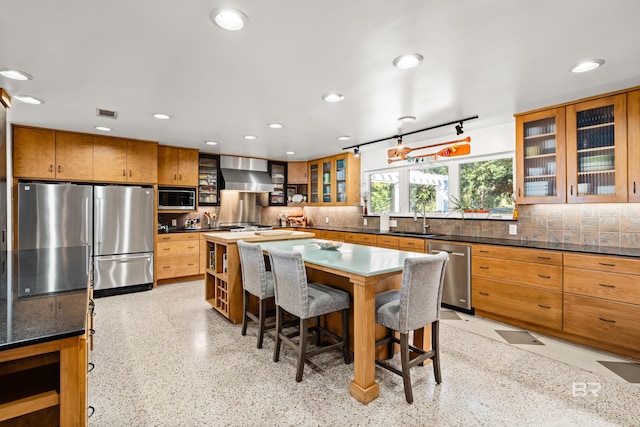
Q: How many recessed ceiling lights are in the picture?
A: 14